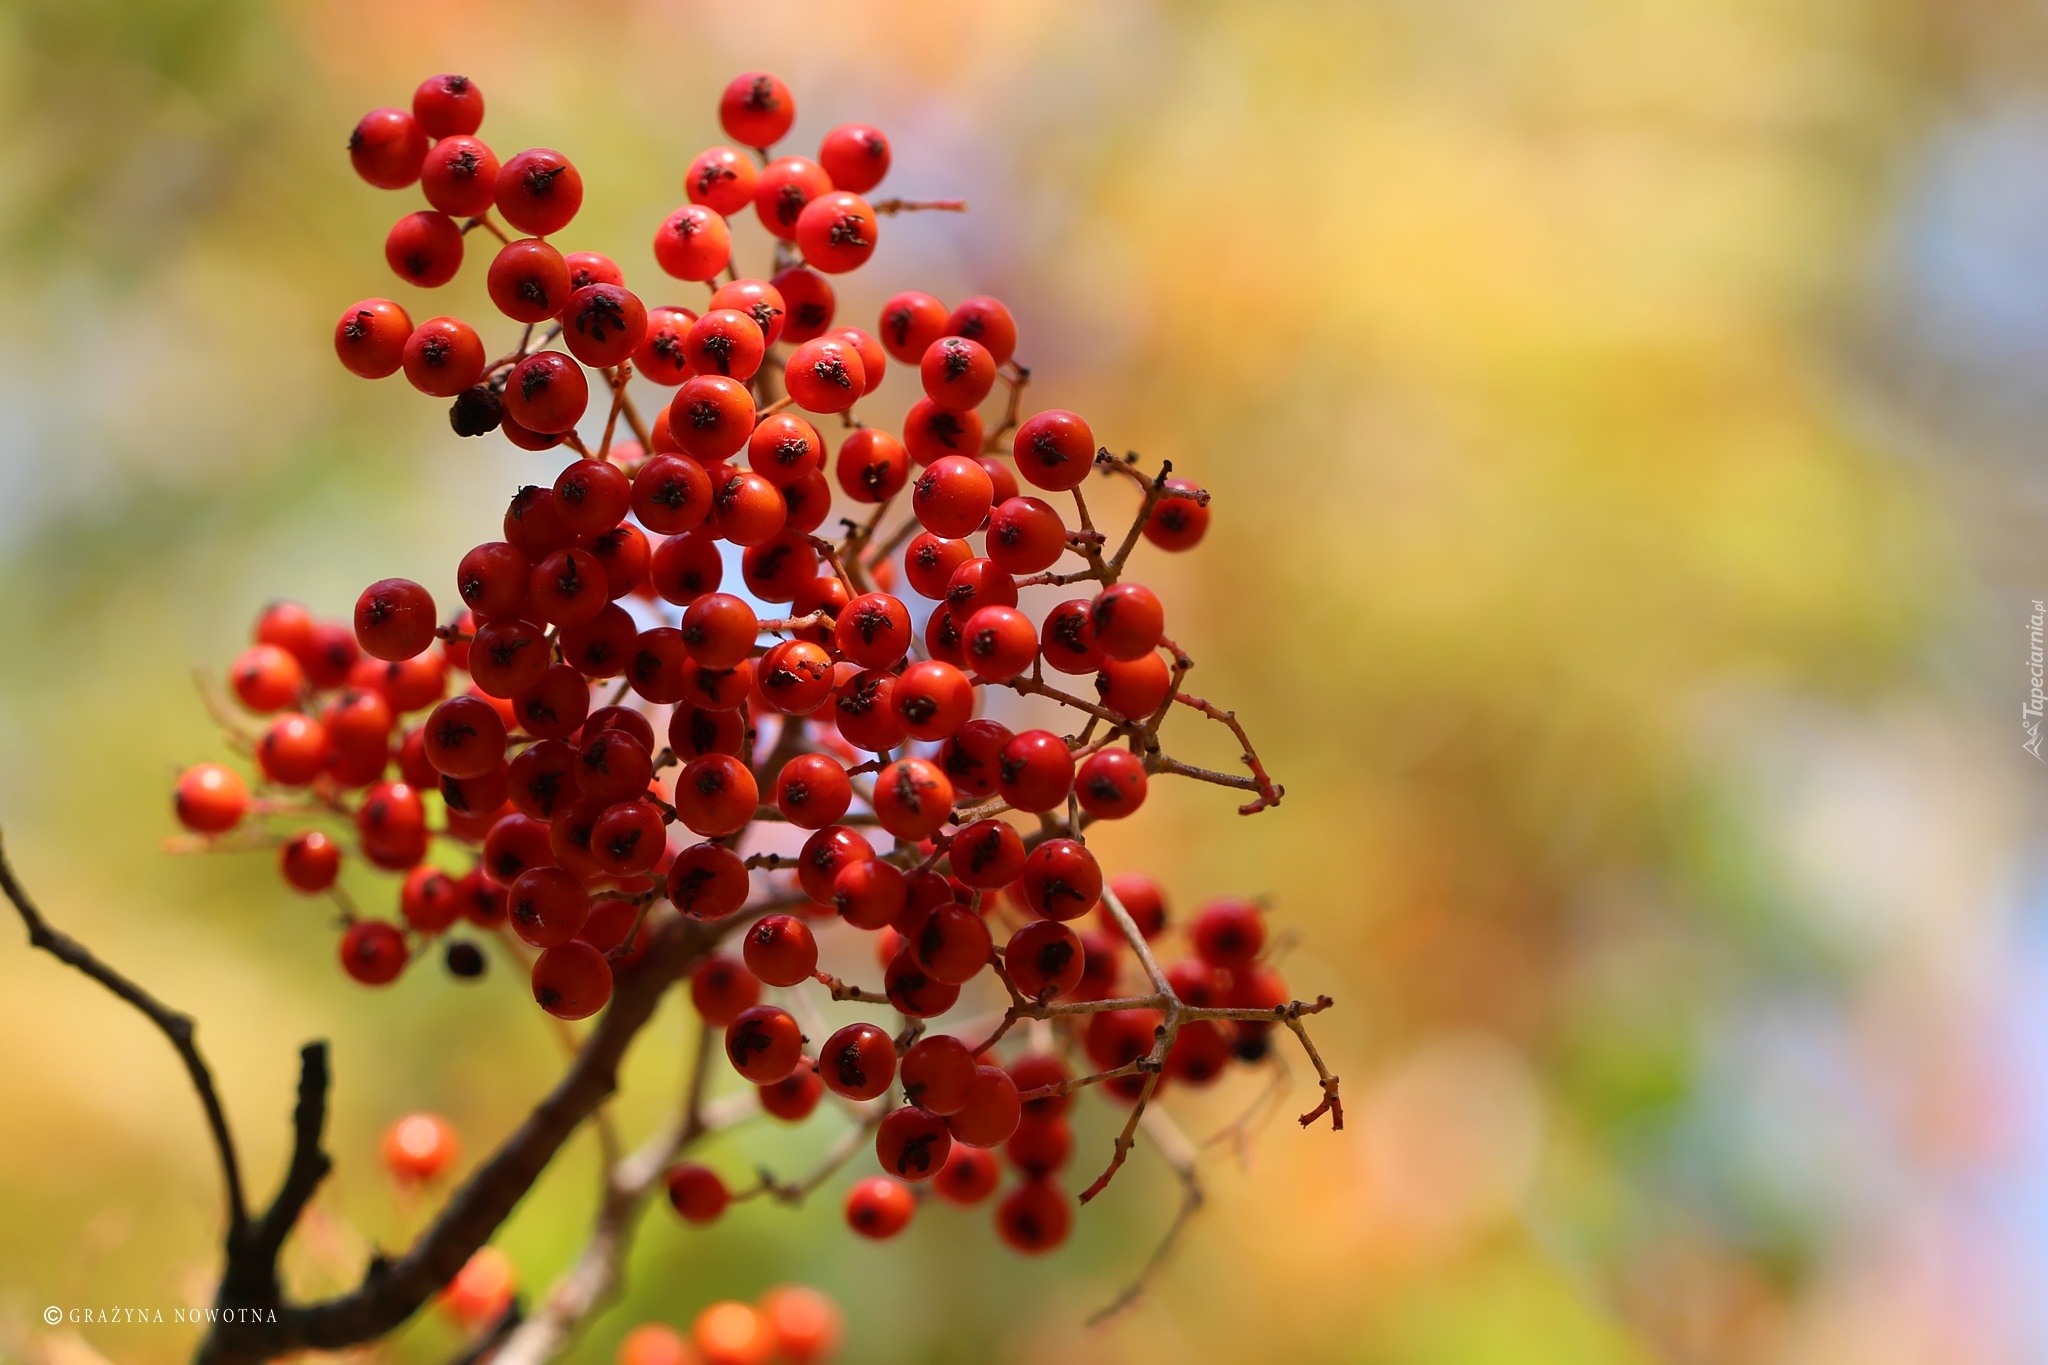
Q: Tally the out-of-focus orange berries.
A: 5